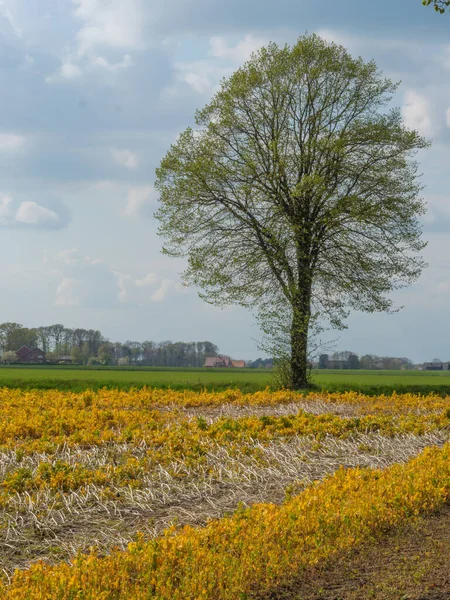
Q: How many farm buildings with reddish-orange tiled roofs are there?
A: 2